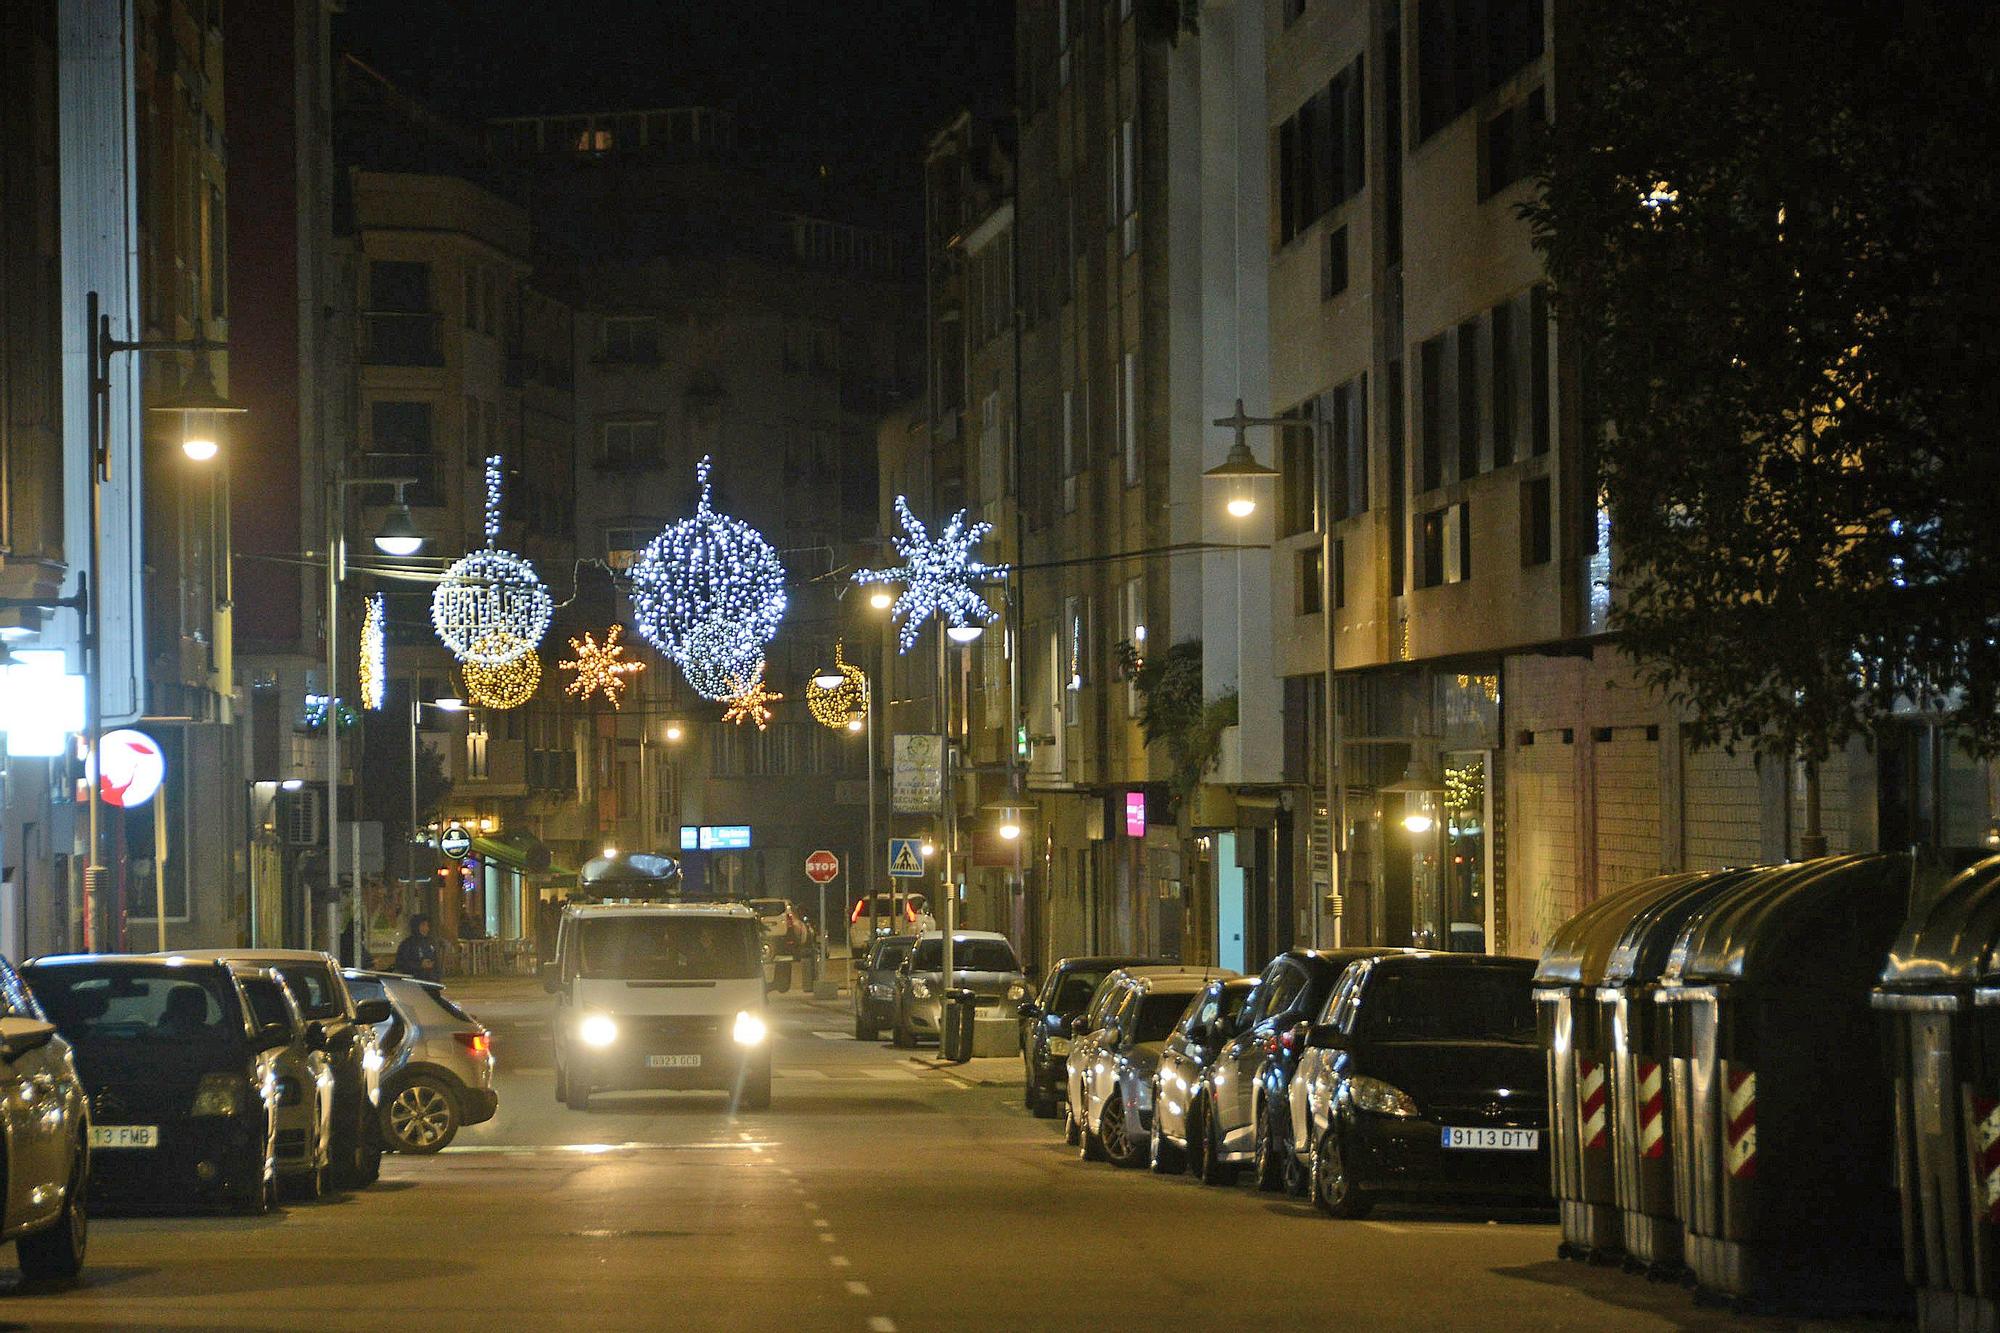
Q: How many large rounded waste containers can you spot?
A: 4